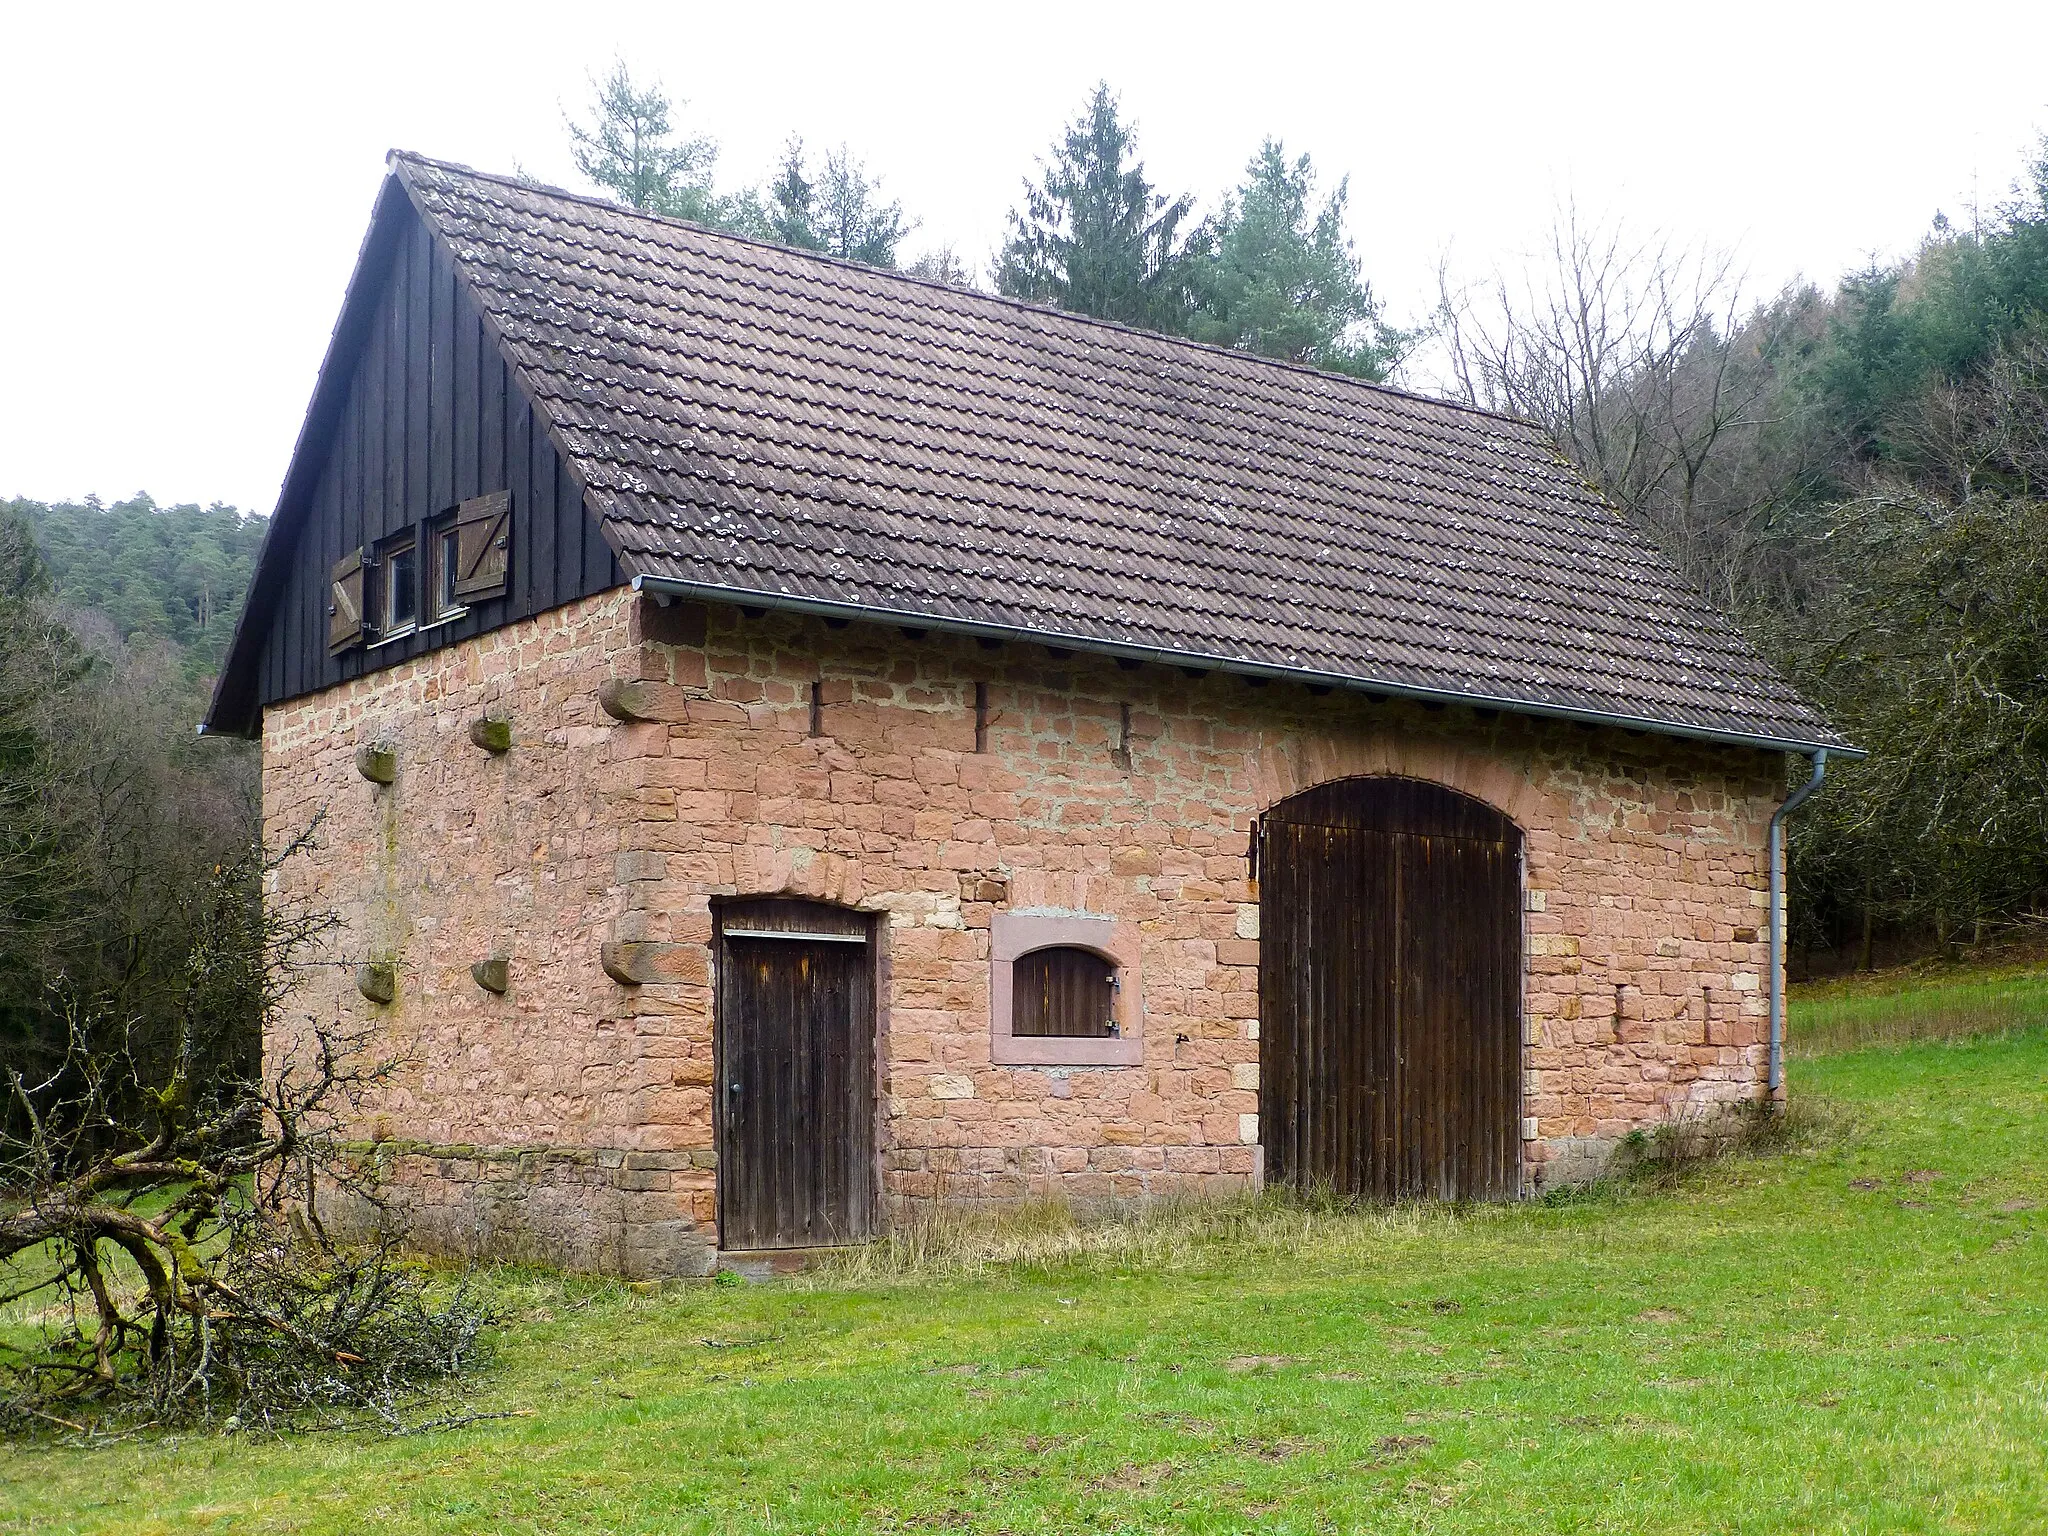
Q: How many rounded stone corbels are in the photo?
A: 6